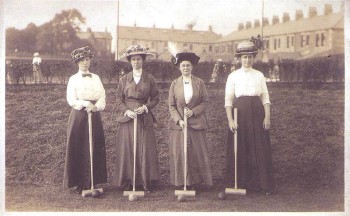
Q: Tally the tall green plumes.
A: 0